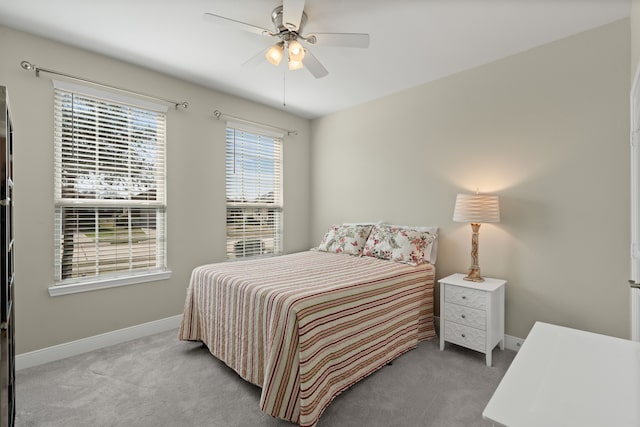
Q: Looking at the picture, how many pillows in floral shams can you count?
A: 2